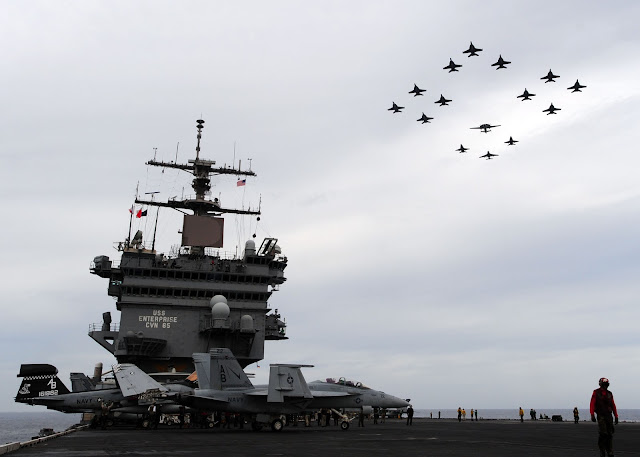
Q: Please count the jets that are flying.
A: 15